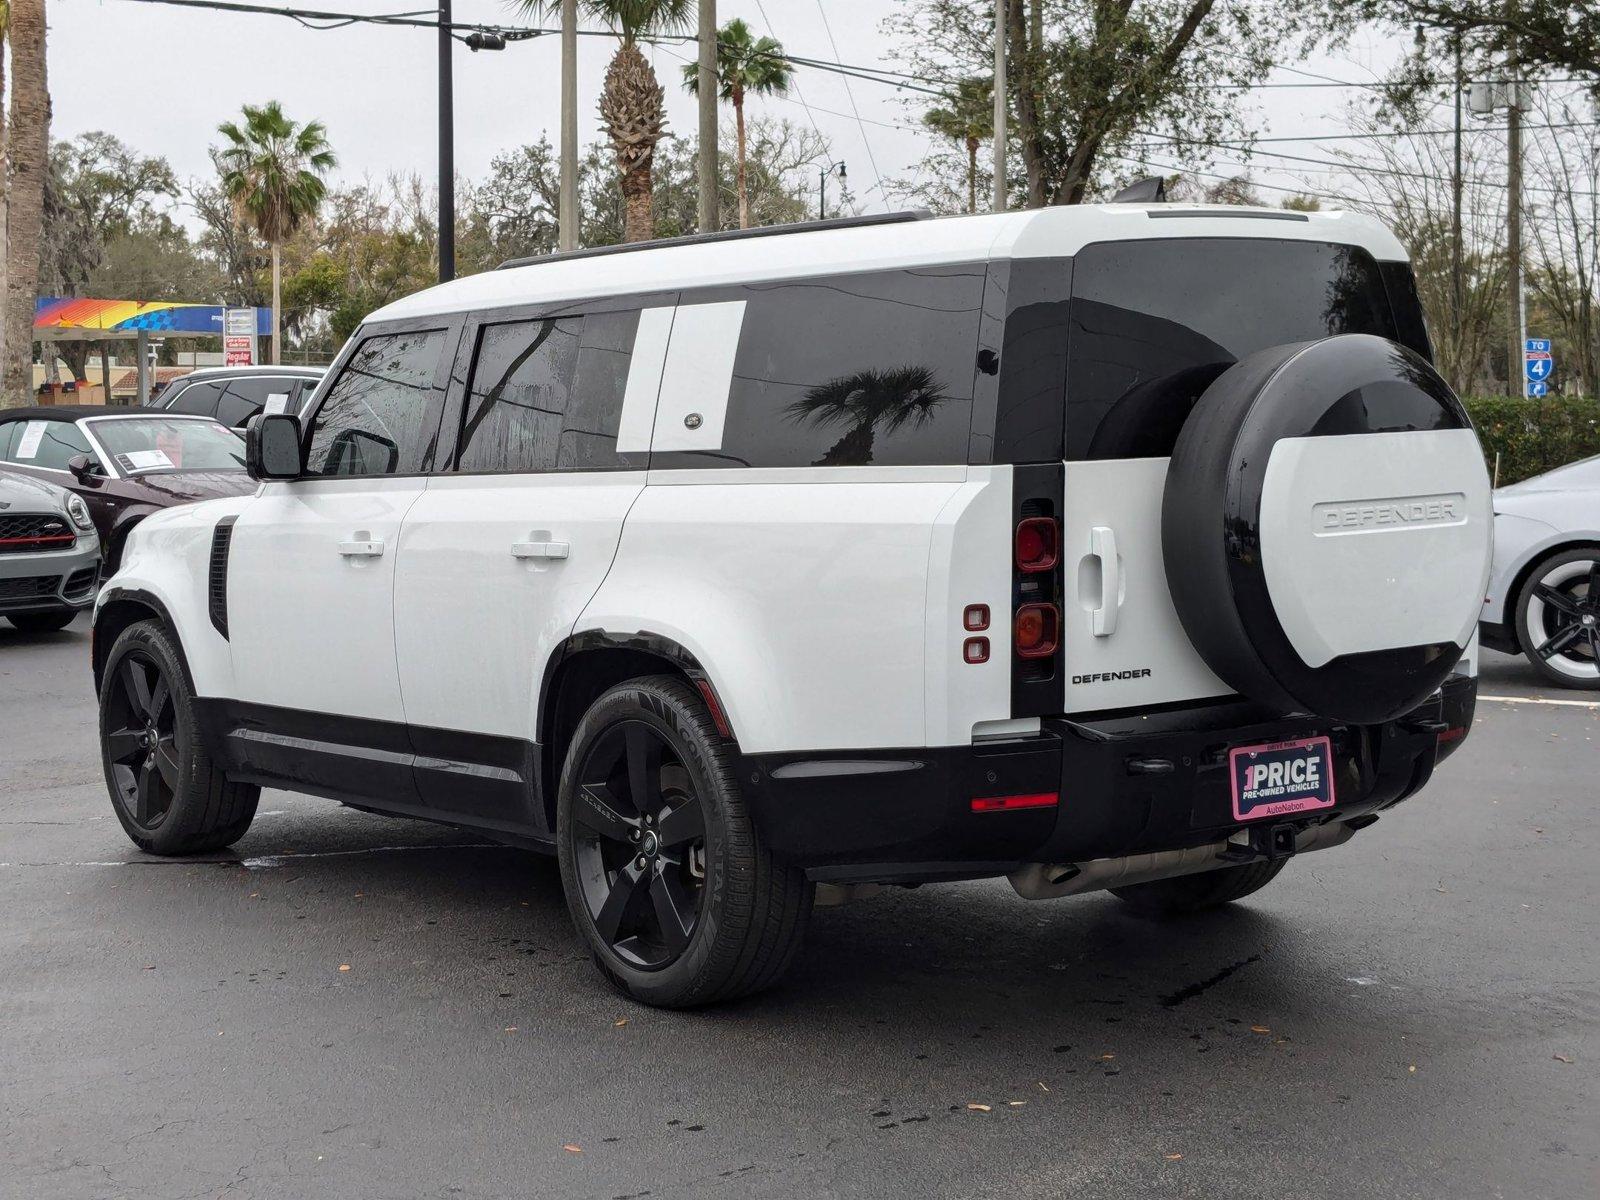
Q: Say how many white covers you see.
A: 1